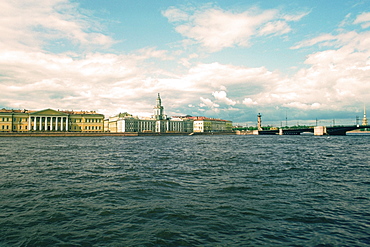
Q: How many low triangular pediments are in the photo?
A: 1